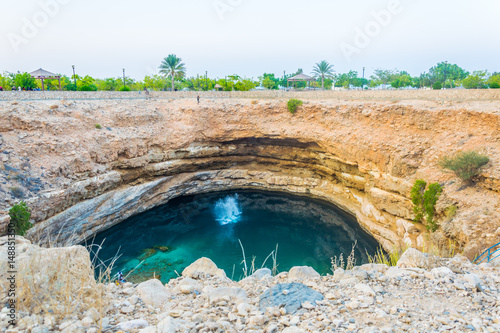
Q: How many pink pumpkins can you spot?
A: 0